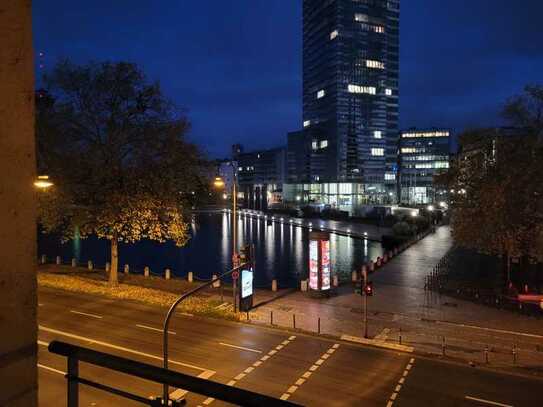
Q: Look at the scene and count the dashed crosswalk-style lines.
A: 3